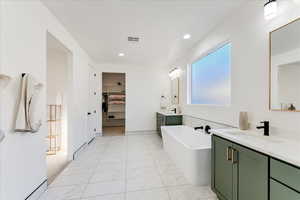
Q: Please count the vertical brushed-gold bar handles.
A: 2